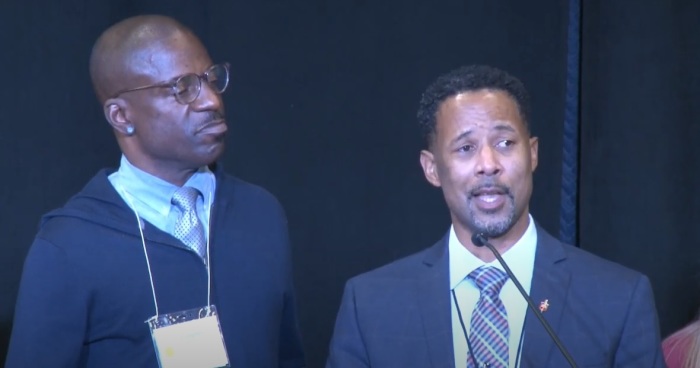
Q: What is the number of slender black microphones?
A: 1